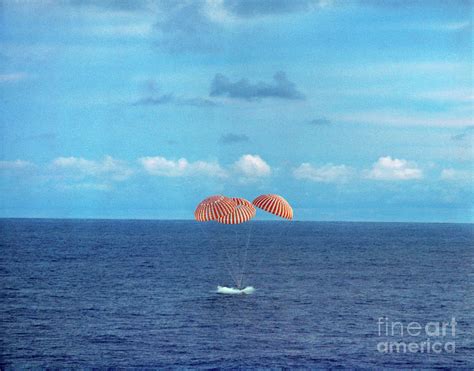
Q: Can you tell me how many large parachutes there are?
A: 3